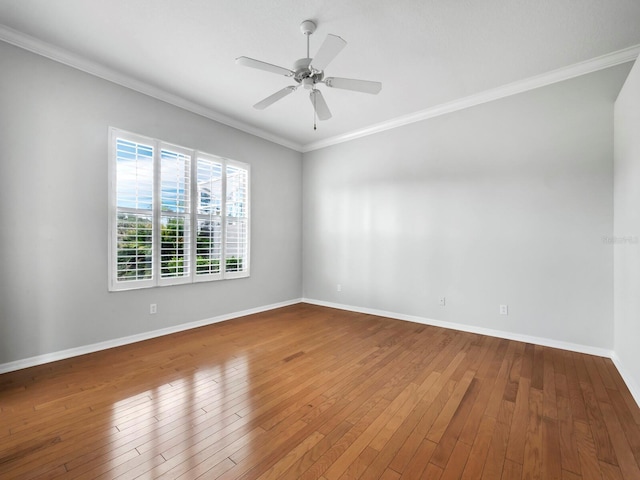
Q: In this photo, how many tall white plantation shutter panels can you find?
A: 4